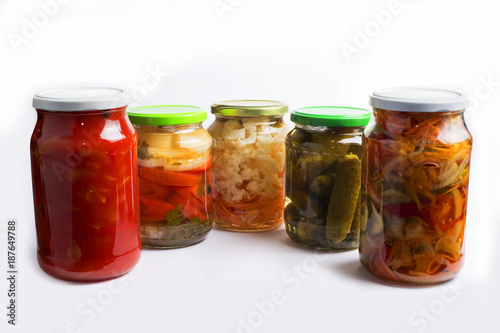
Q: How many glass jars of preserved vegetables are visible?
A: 5